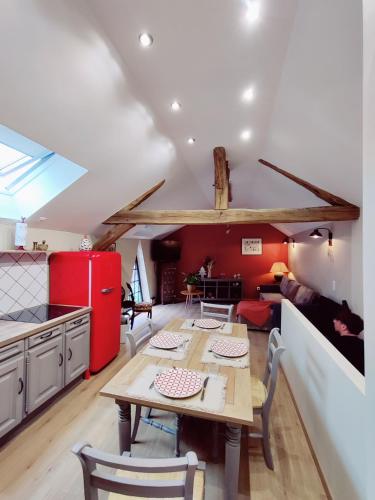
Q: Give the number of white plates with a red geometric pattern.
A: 4